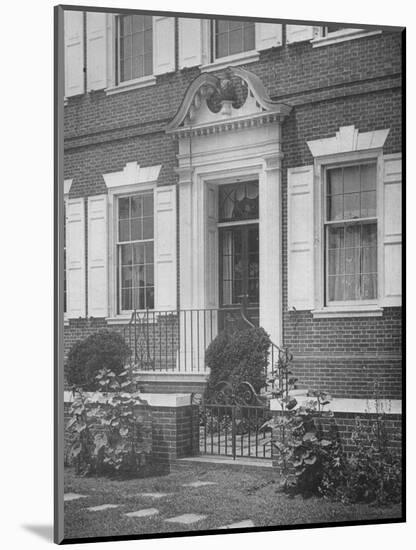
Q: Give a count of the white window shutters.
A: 11